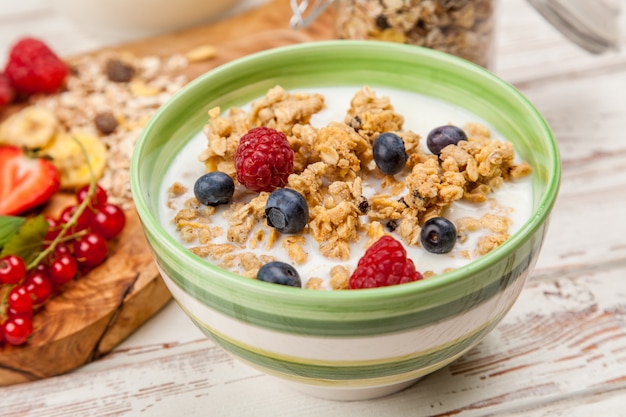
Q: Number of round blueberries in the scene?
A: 6